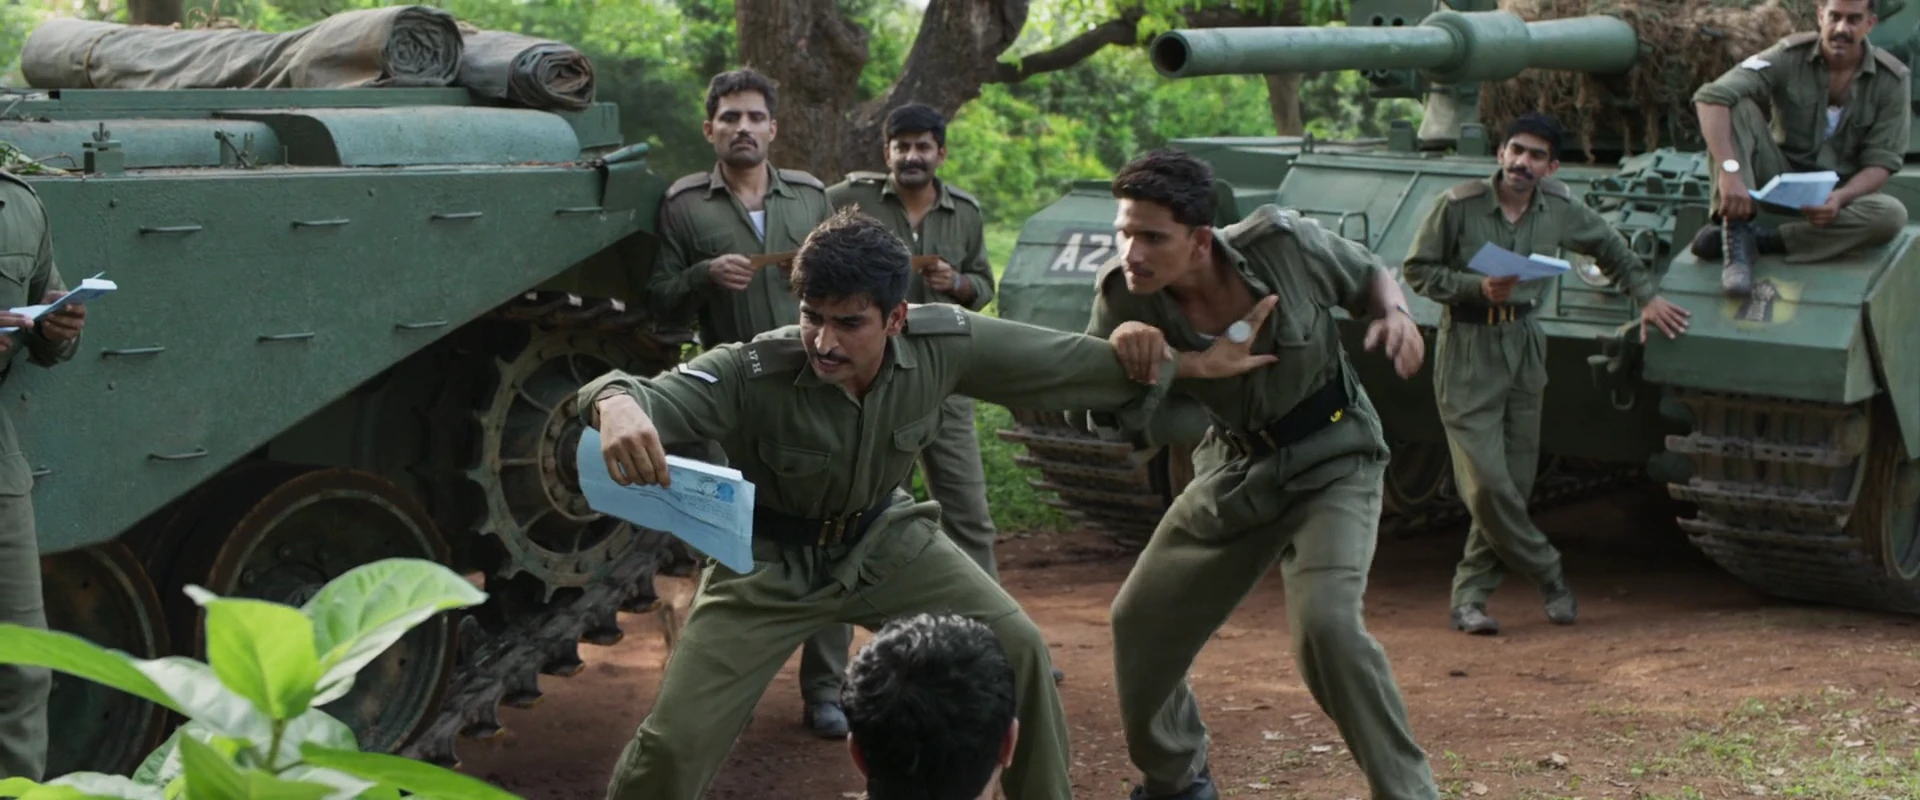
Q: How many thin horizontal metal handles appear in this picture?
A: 9